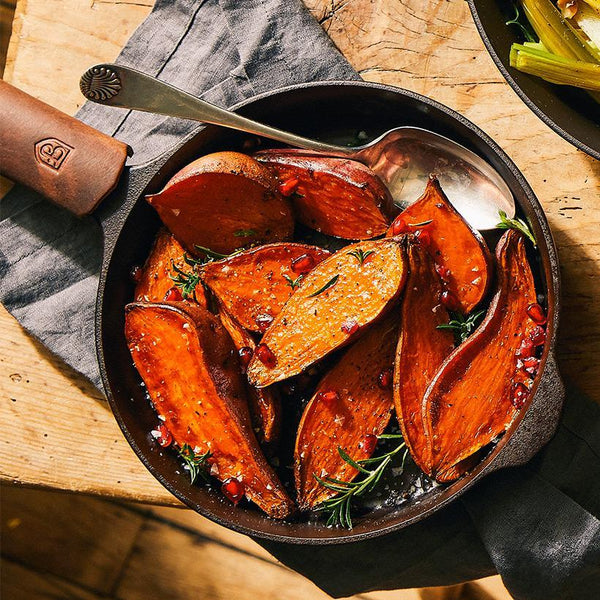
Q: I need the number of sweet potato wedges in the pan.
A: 11